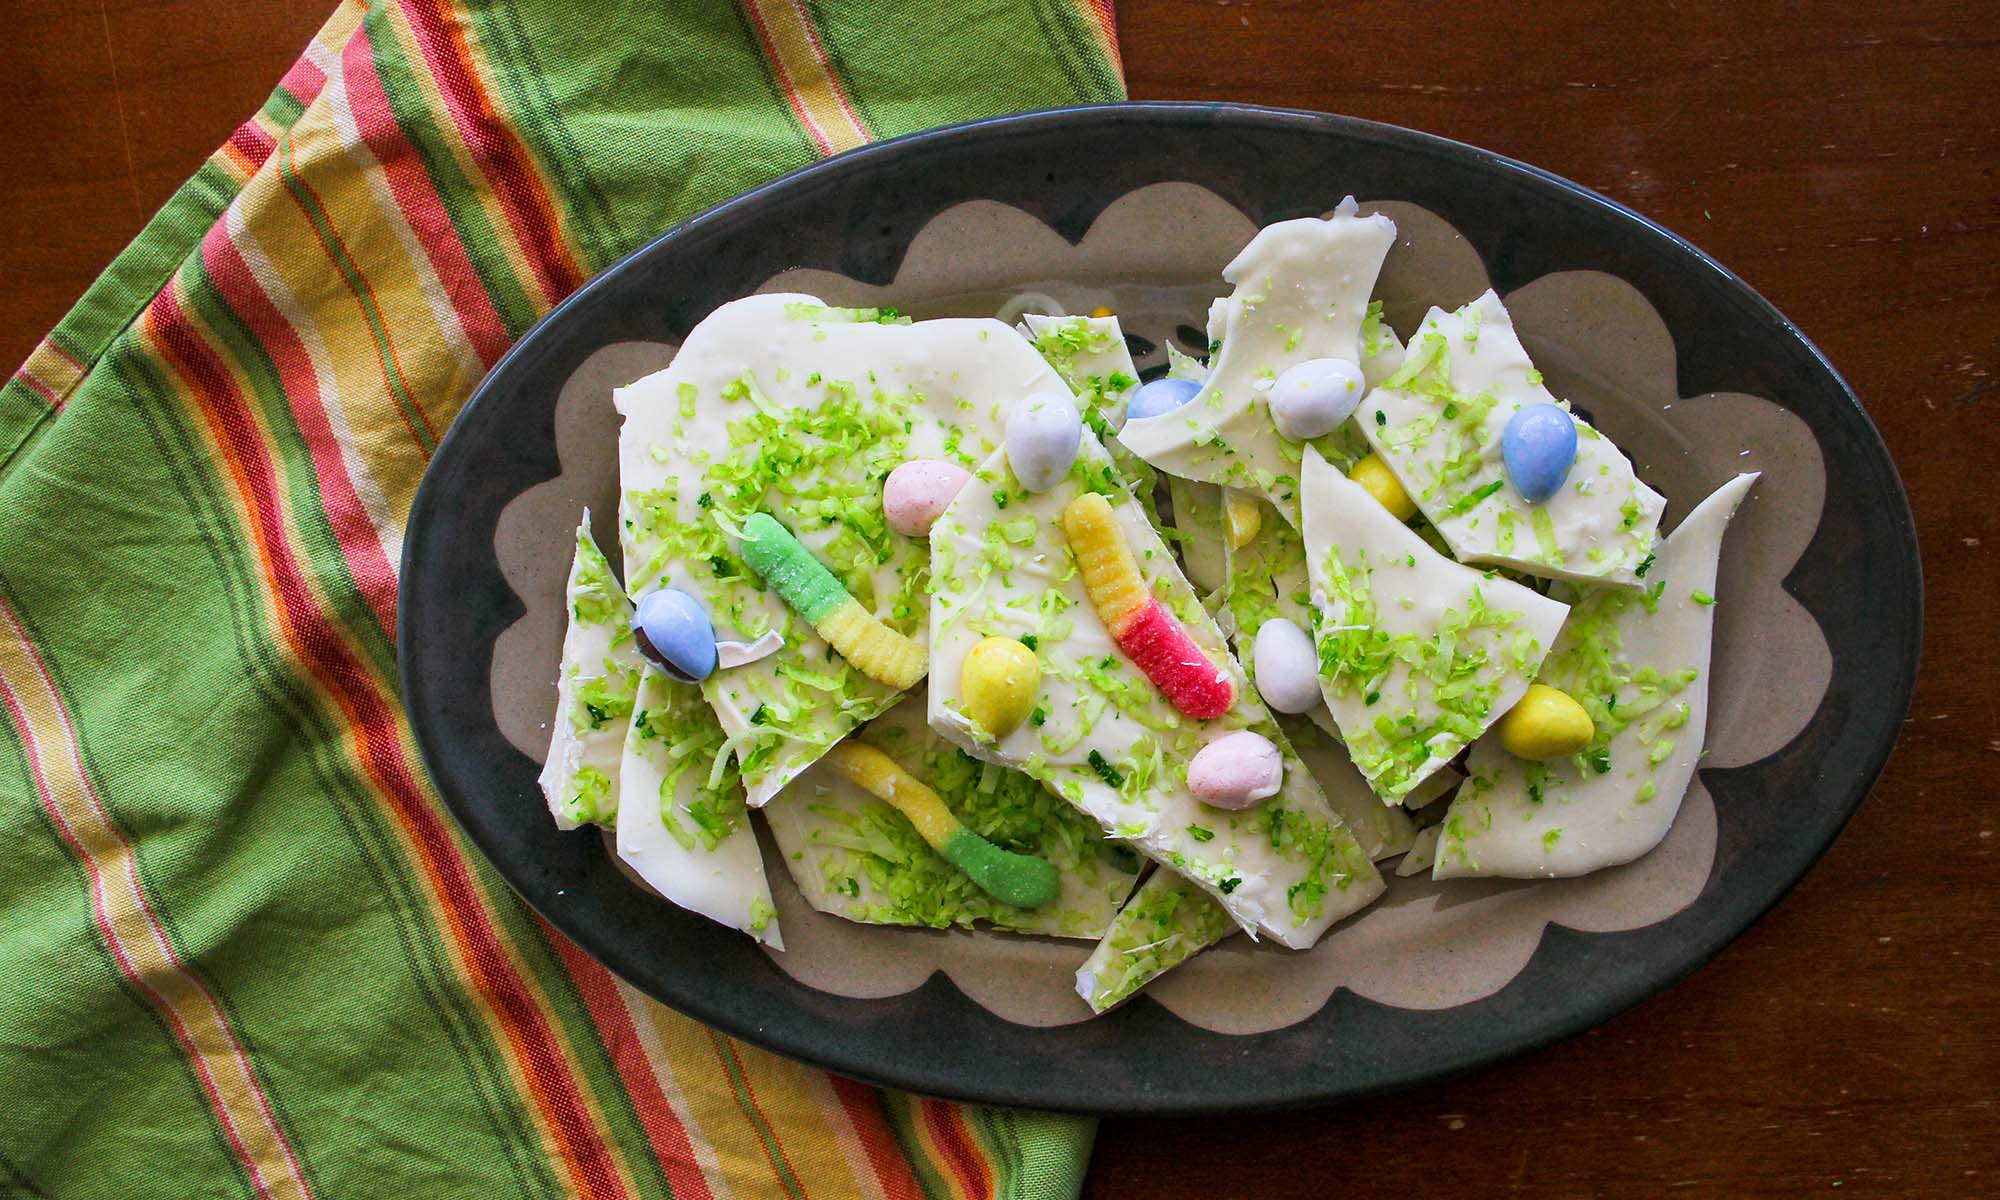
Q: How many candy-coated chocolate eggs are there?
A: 11